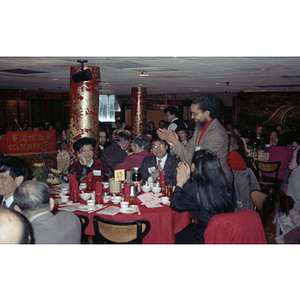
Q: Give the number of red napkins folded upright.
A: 6